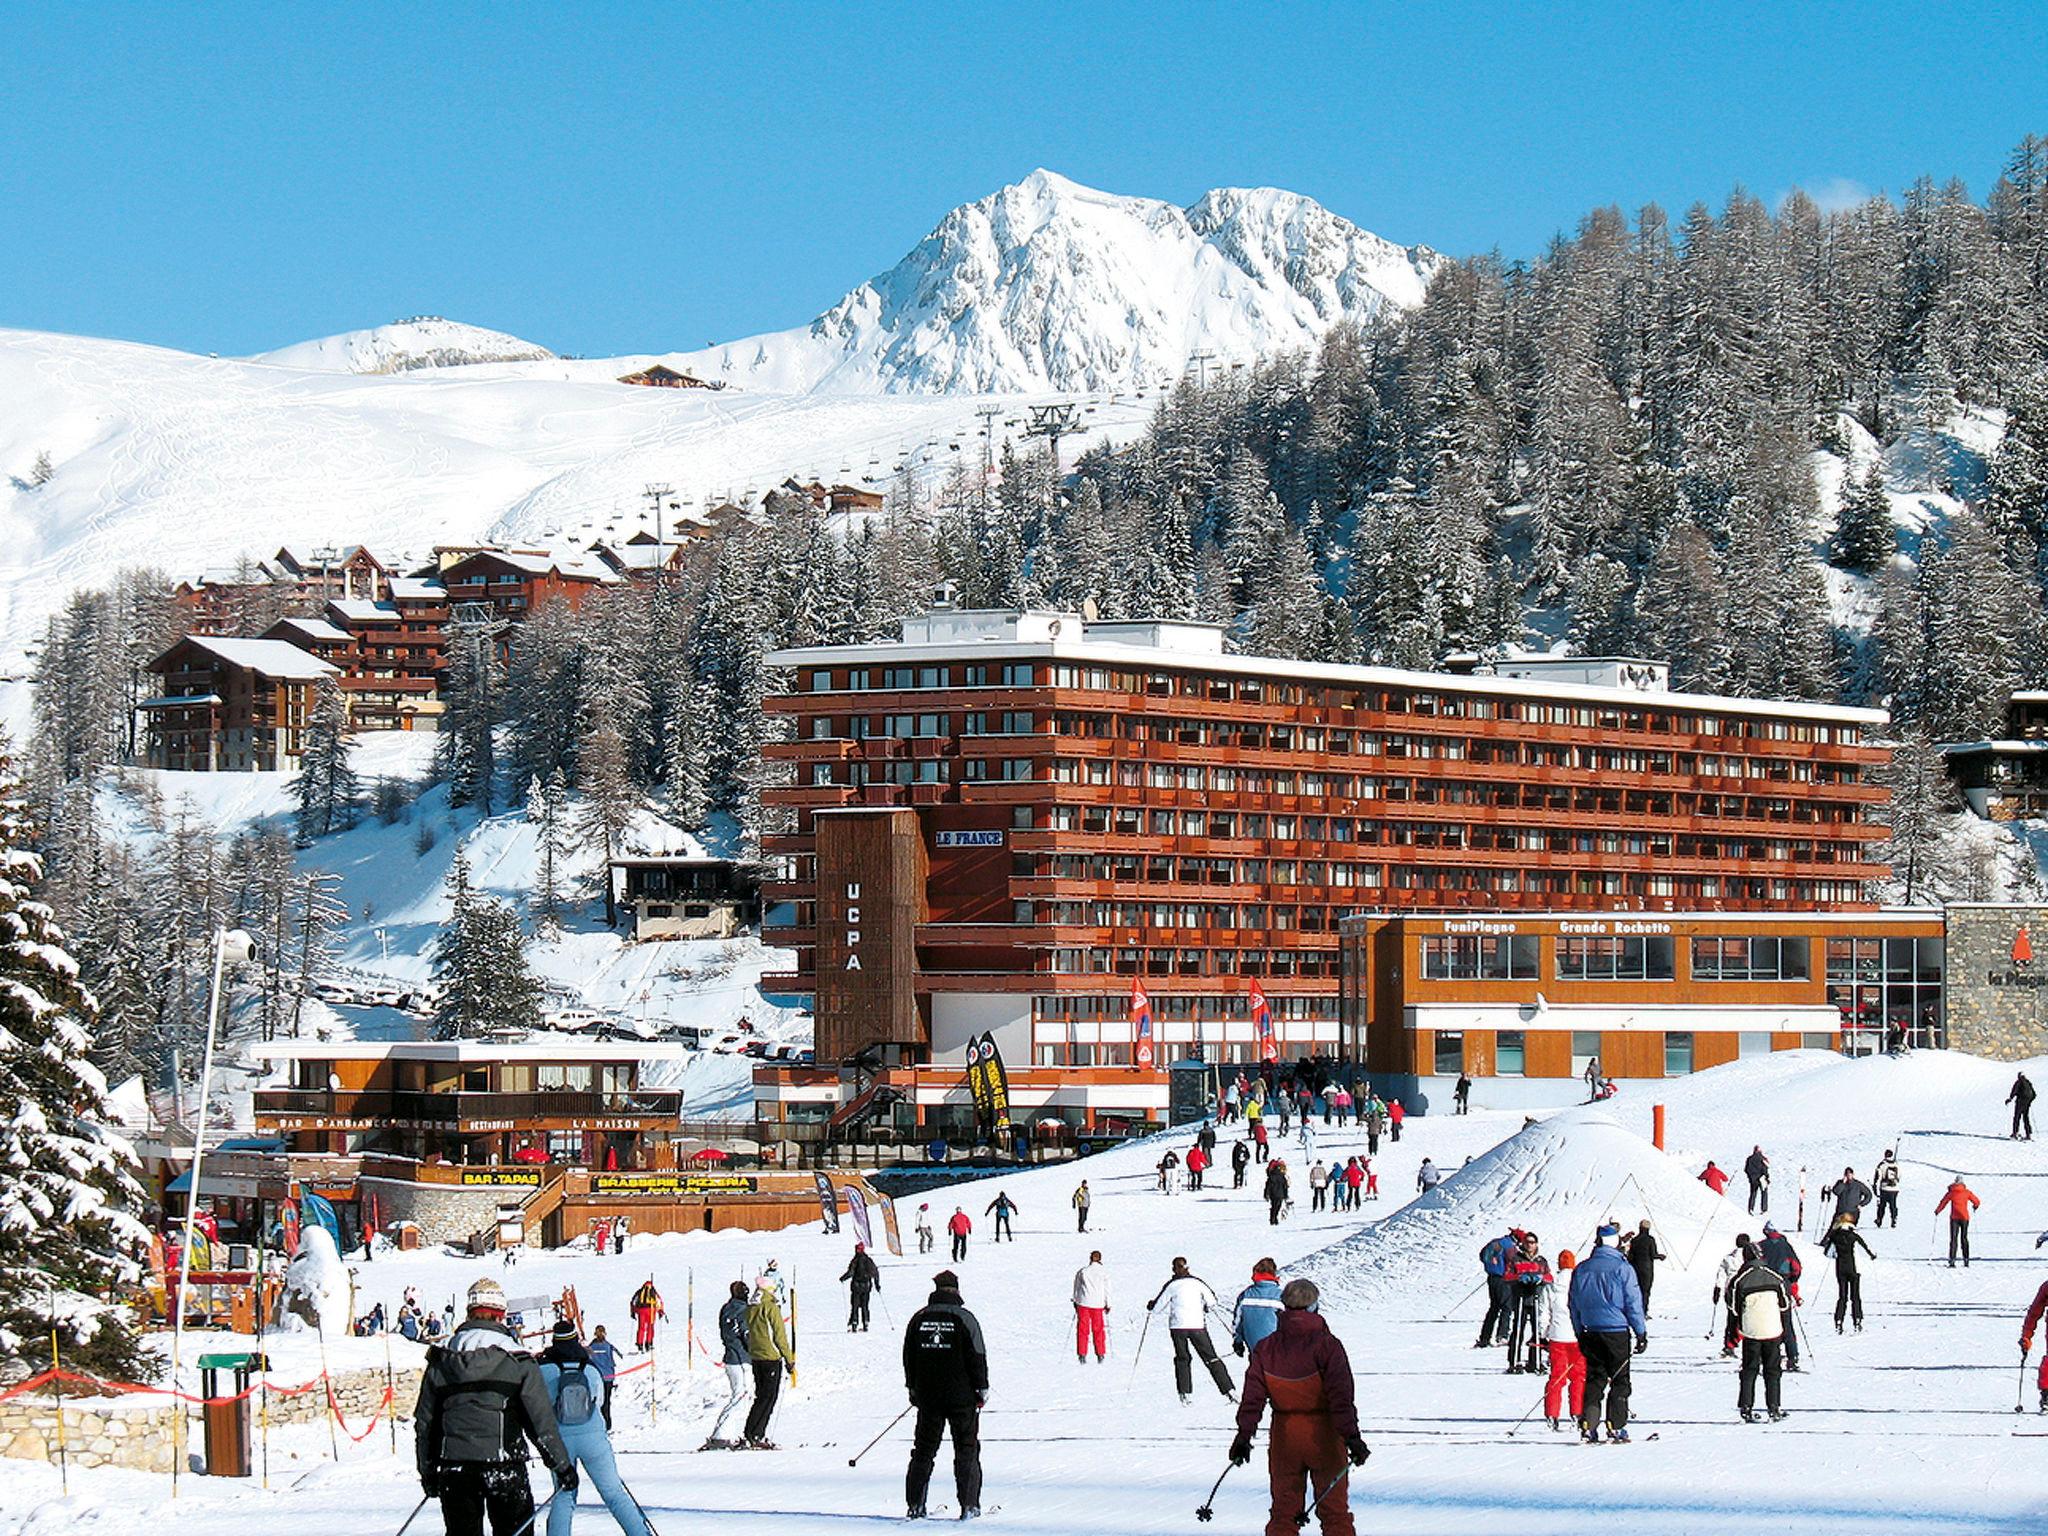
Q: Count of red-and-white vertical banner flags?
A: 2